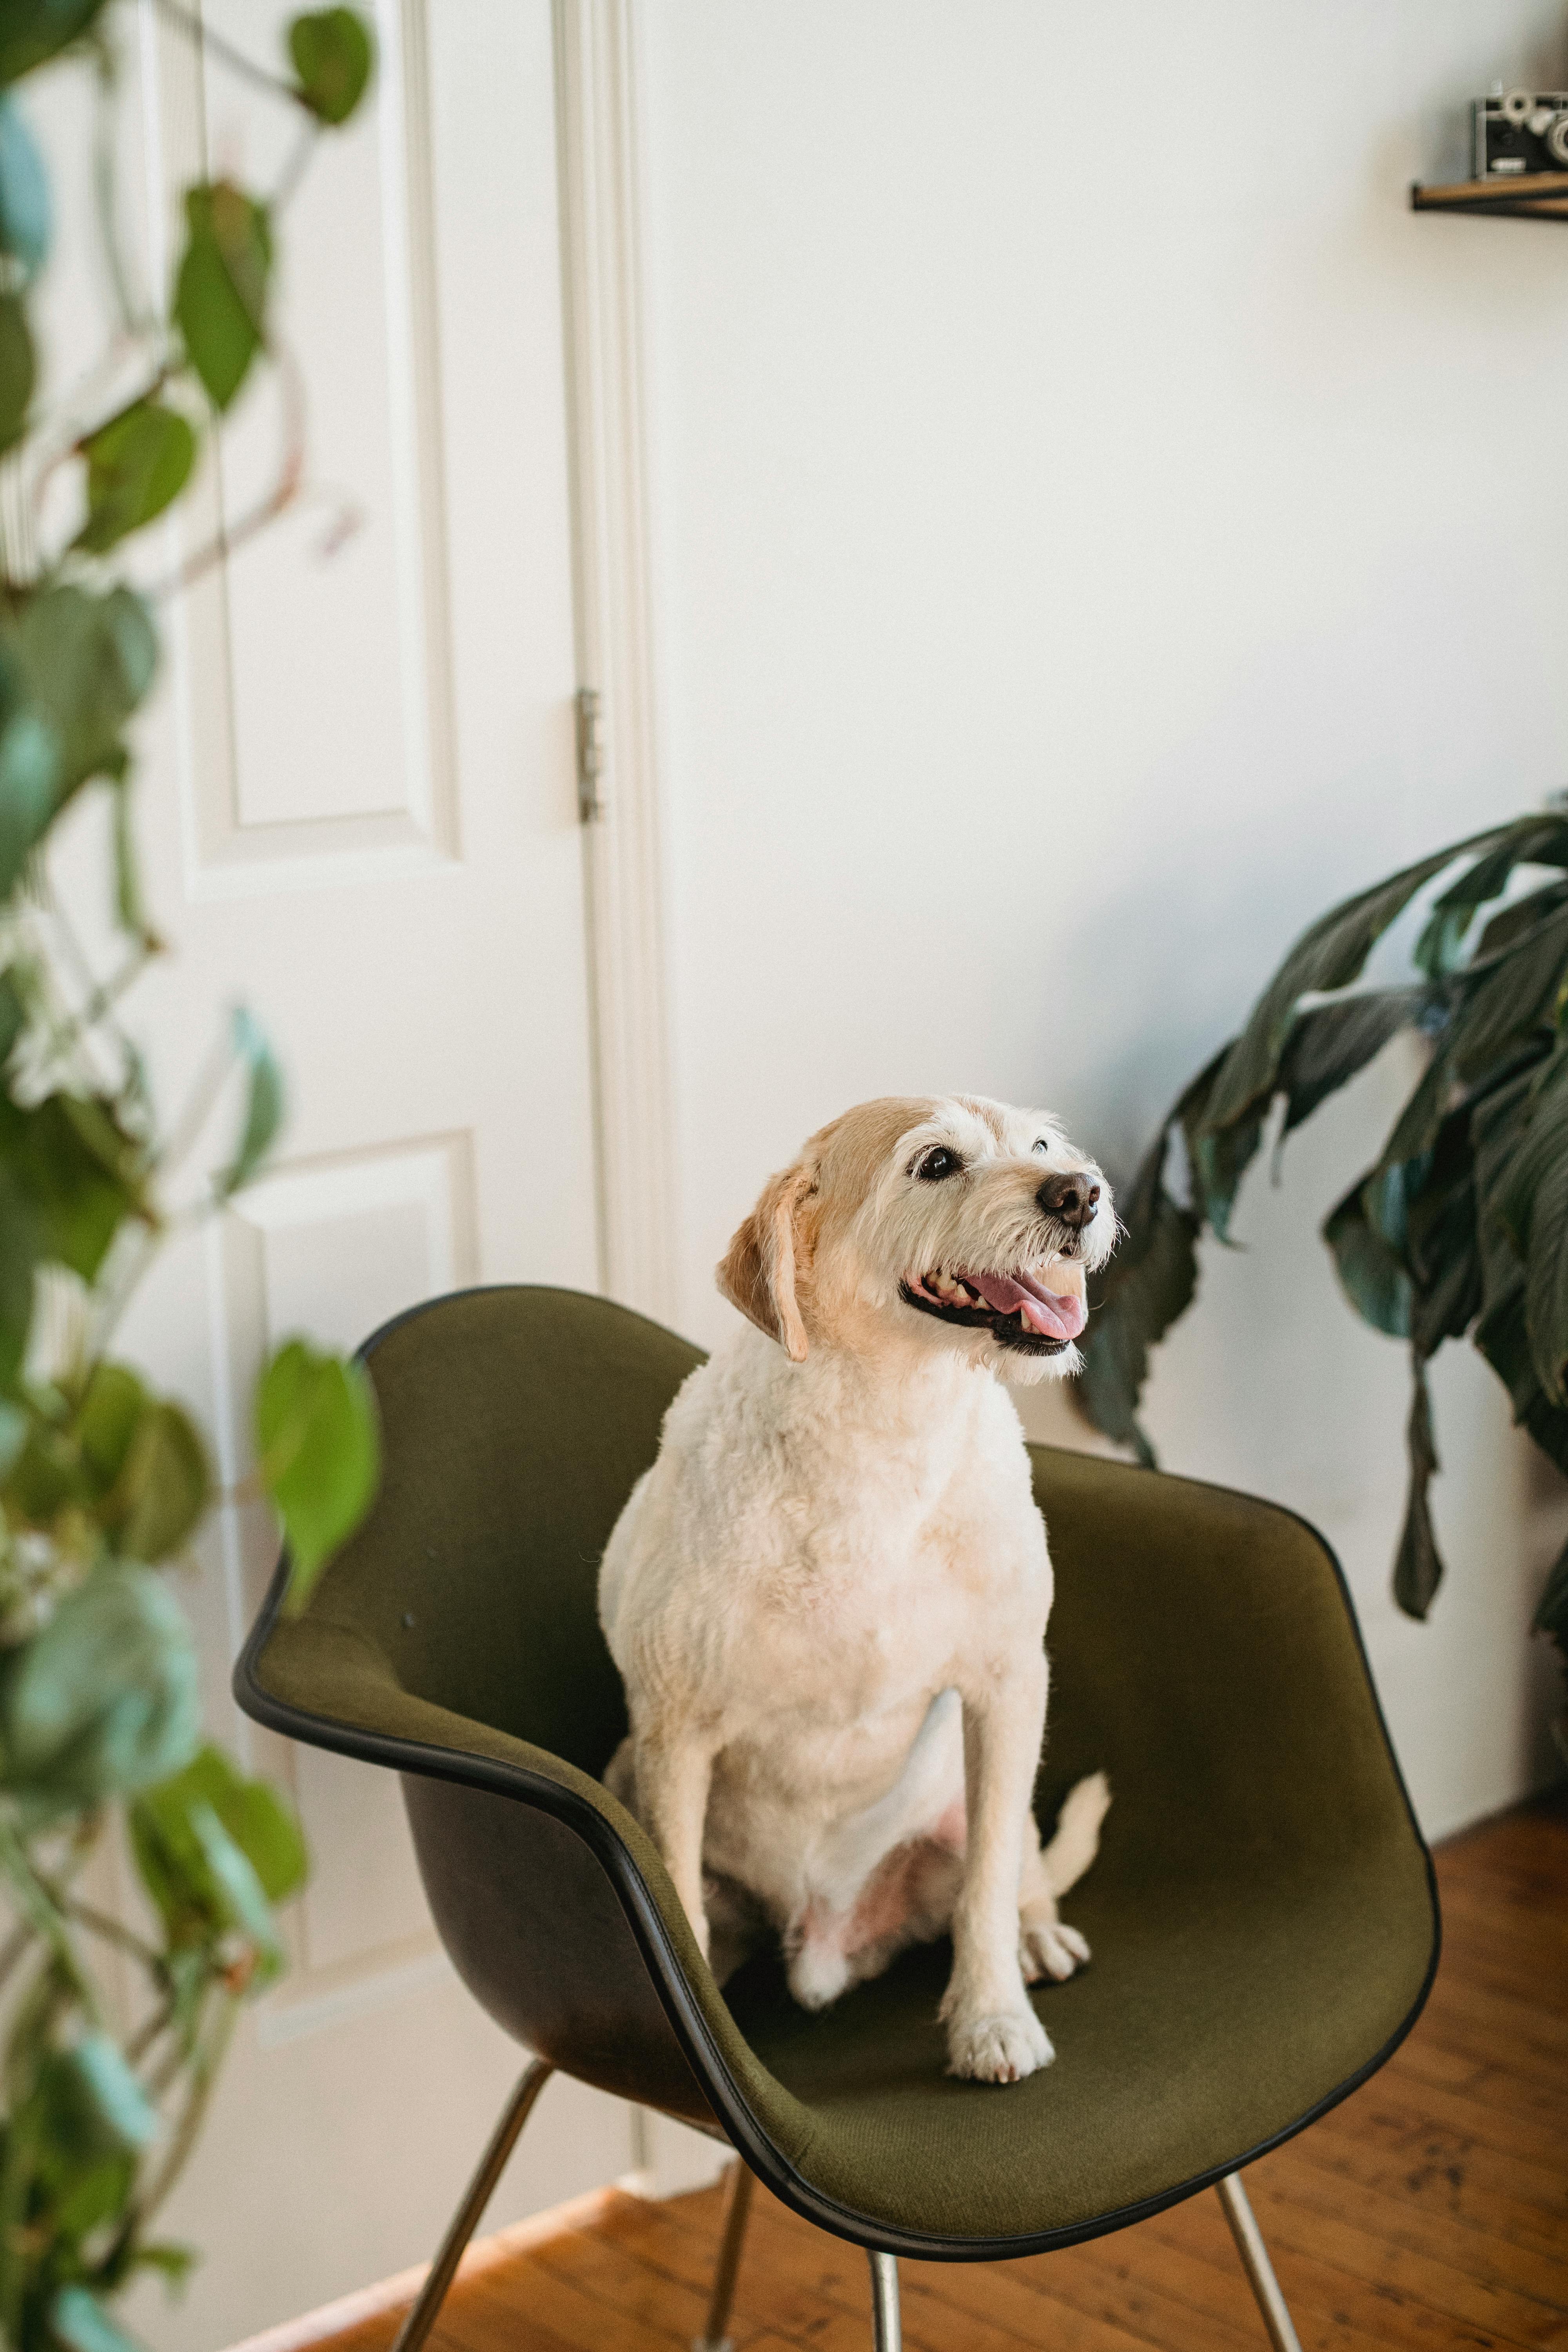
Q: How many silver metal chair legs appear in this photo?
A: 4